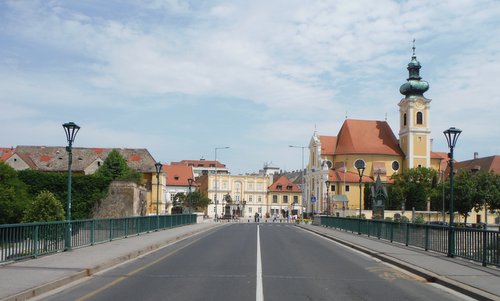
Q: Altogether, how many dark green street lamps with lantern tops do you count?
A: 6